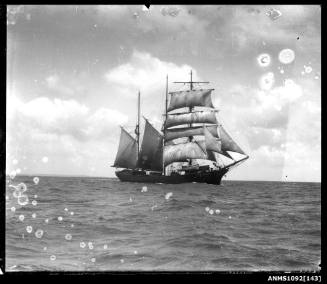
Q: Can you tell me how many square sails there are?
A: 4